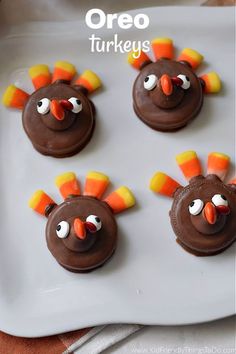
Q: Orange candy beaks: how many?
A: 4